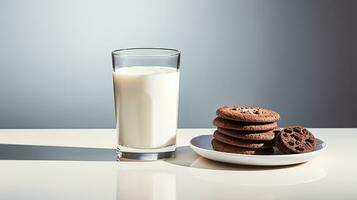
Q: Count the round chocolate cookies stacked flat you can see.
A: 5